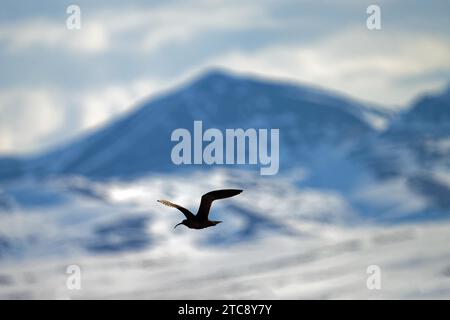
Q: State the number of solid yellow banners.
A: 0